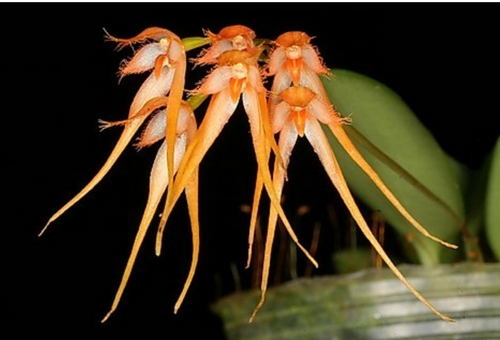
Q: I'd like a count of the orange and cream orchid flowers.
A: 6